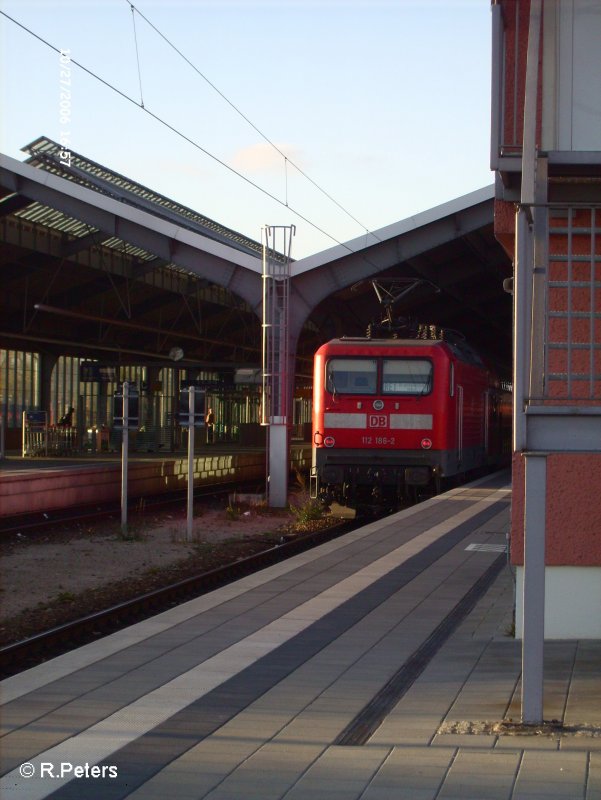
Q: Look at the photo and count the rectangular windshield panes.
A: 2